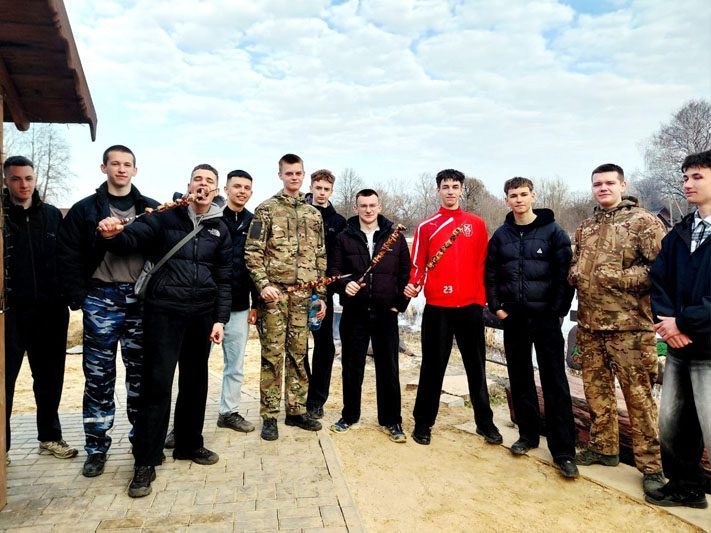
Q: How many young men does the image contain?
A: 11